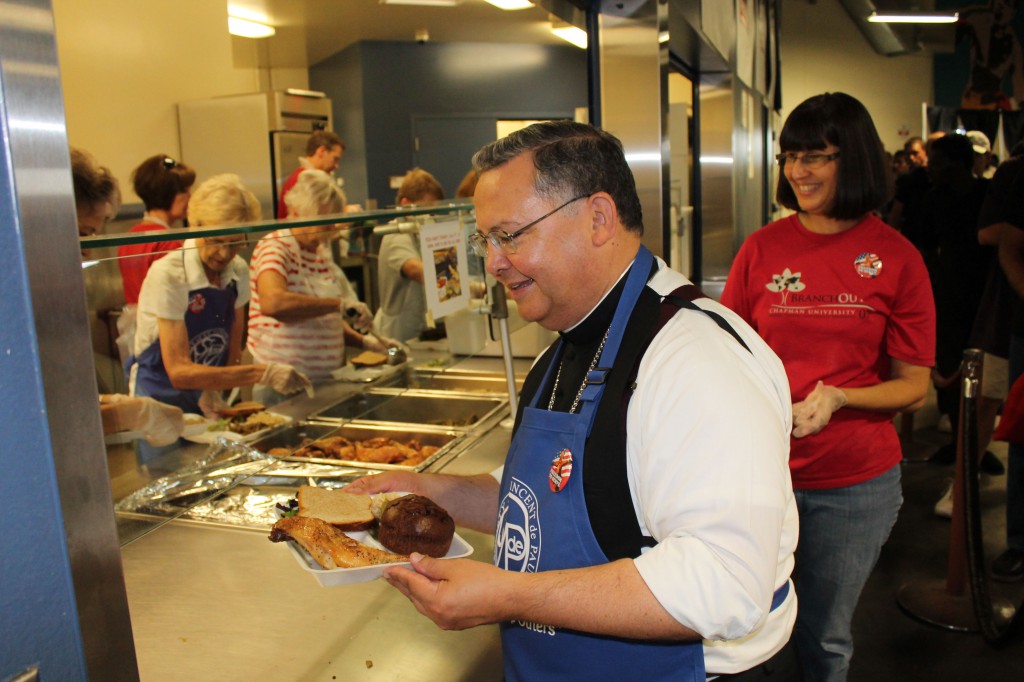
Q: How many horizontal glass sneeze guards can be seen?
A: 1